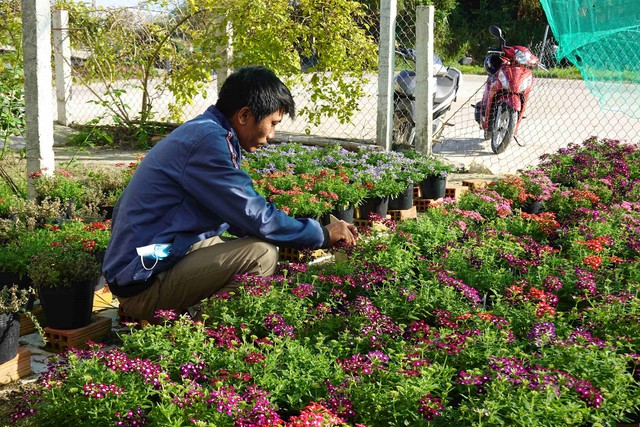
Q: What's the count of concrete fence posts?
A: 5